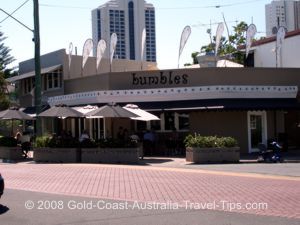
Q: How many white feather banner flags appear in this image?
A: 9